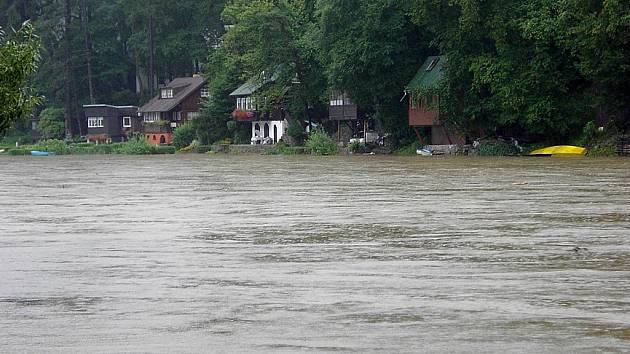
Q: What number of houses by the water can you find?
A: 5